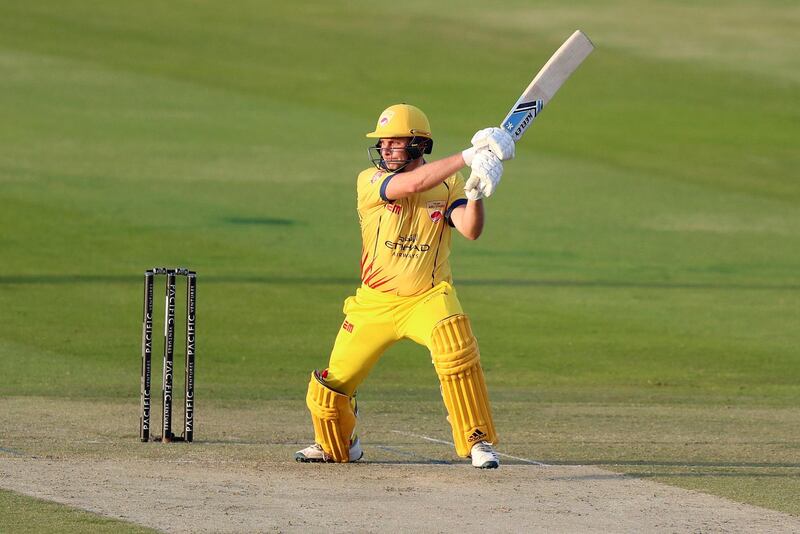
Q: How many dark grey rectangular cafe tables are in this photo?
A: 0